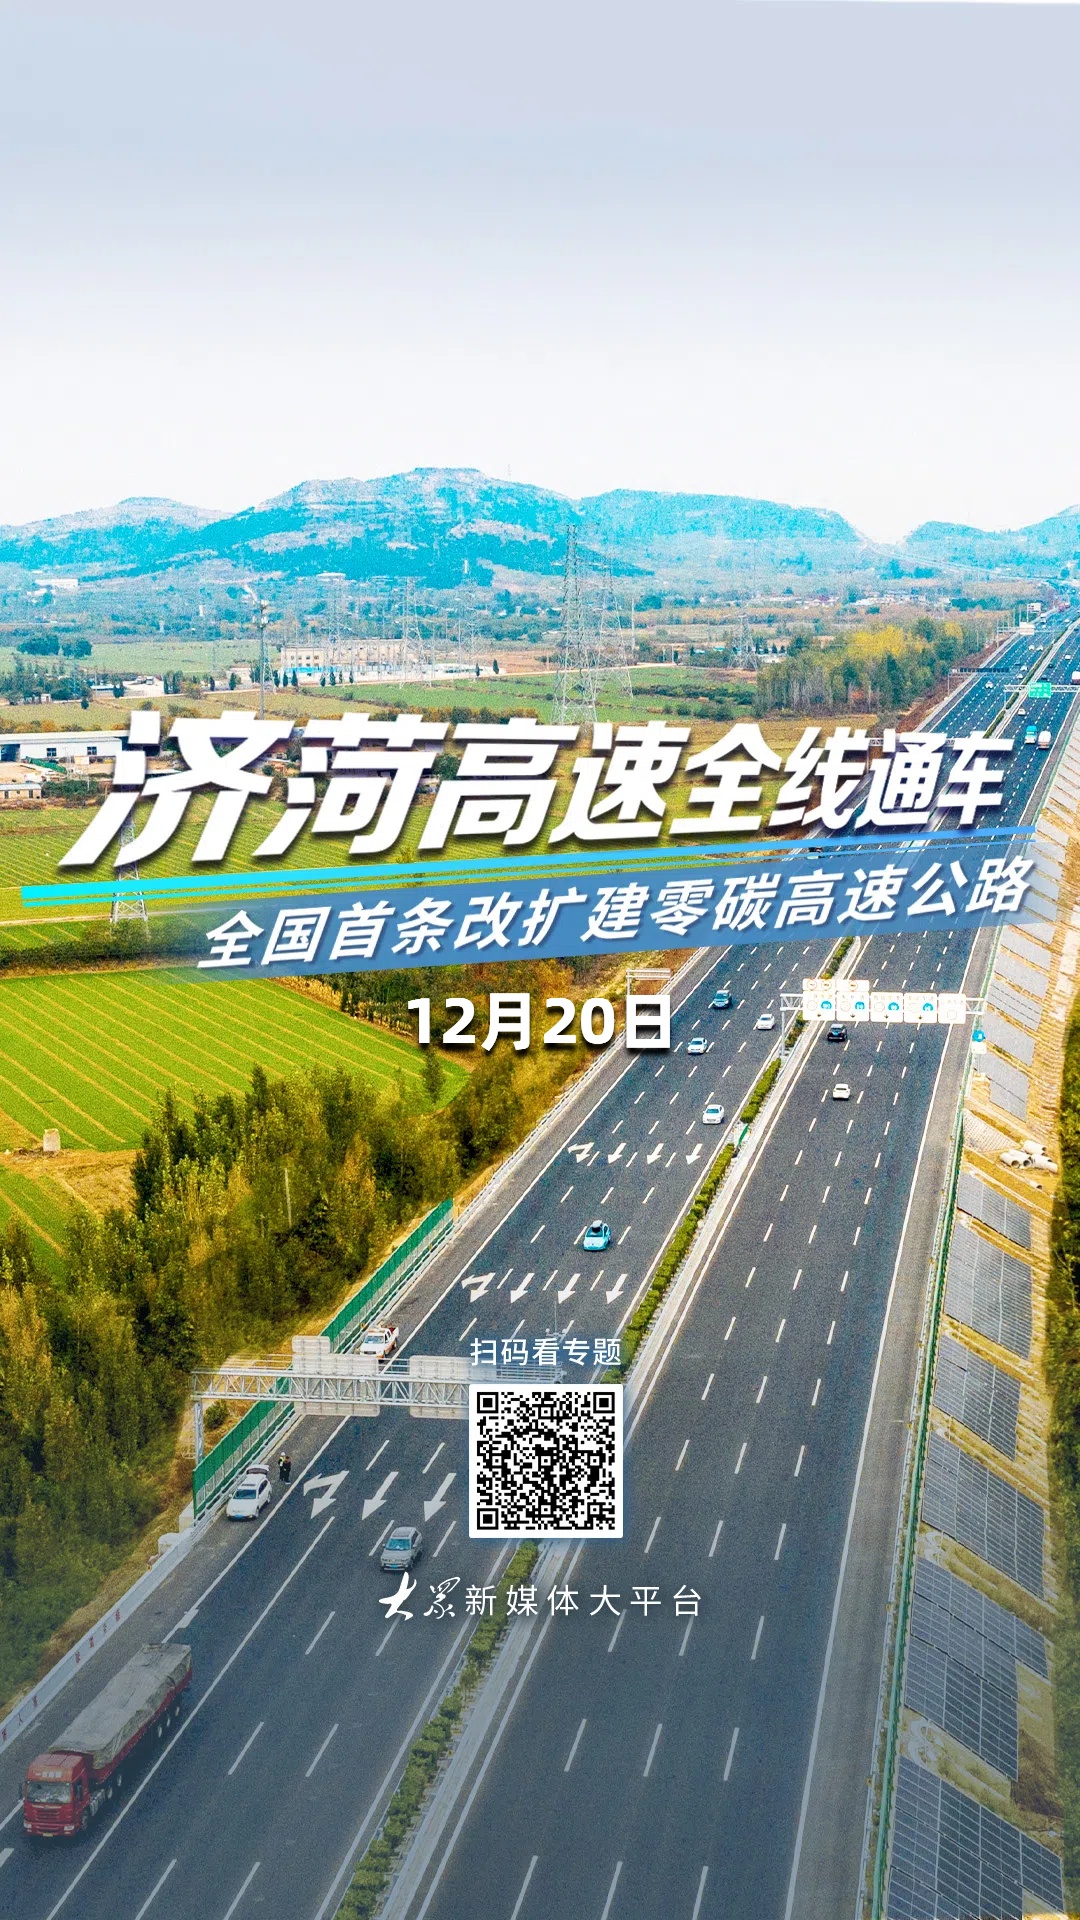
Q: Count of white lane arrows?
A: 11